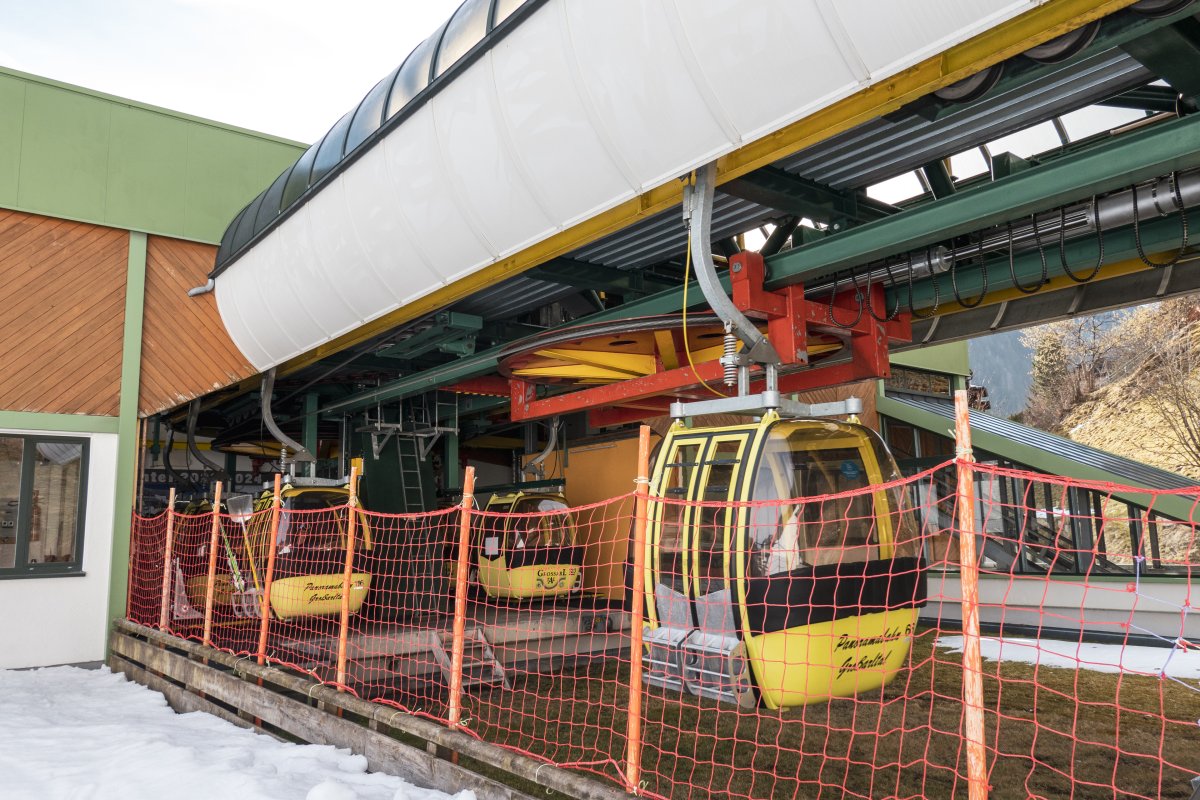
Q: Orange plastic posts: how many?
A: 7